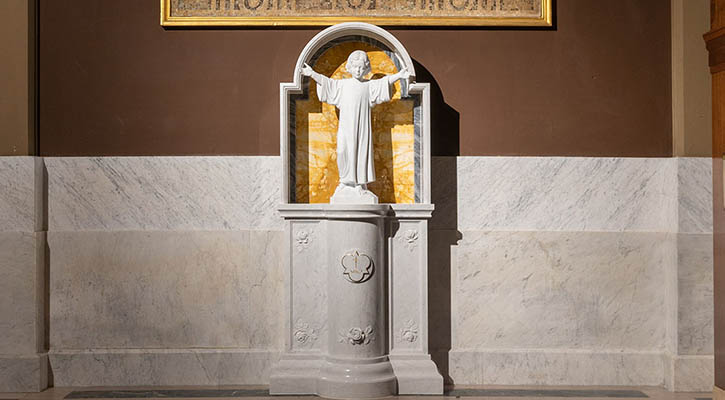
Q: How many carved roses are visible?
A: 5